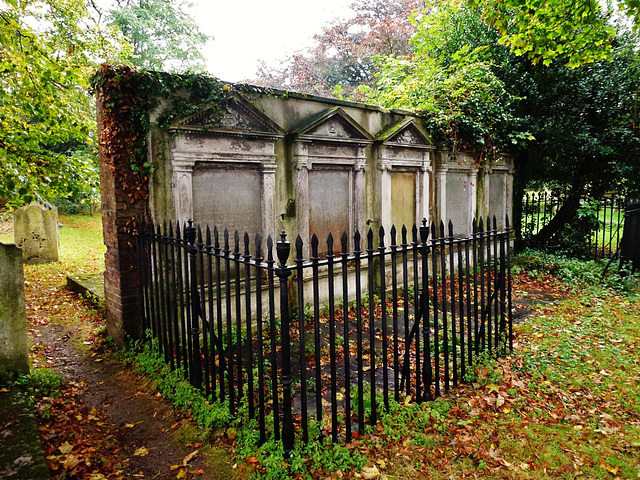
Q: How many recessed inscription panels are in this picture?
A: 5